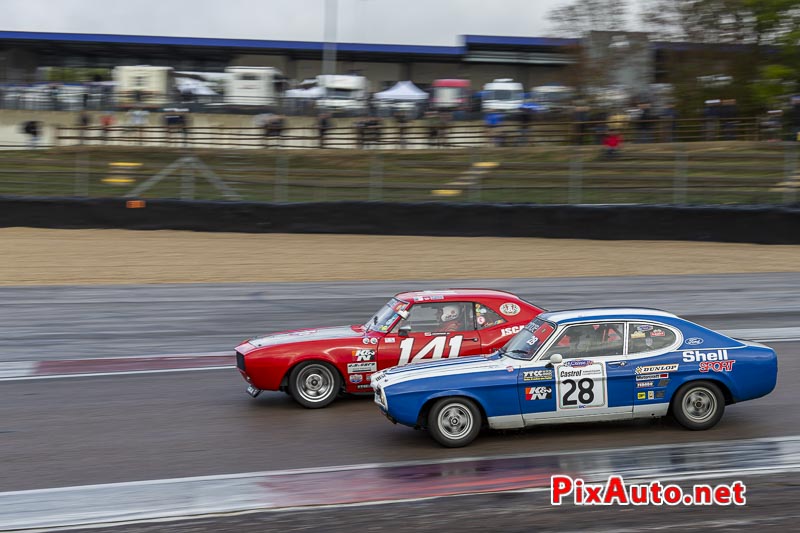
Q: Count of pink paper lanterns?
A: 0